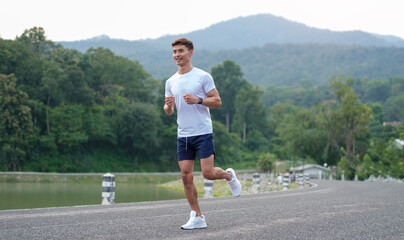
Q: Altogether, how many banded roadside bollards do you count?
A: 6